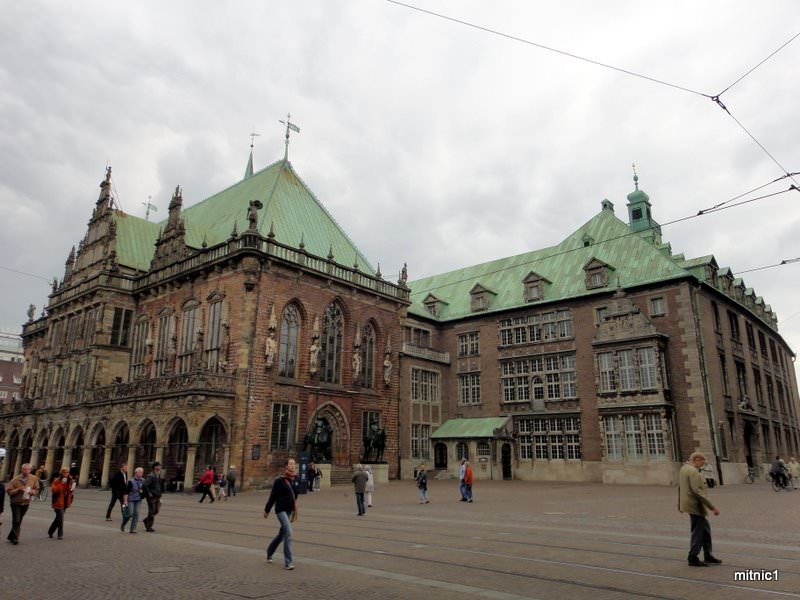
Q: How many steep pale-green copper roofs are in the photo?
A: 2